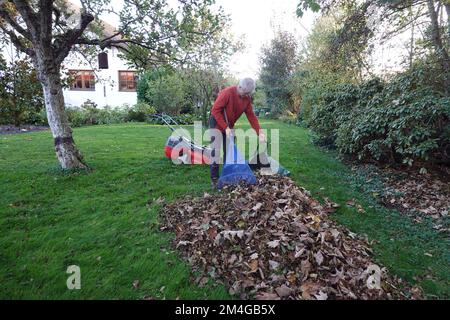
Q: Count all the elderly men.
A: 1